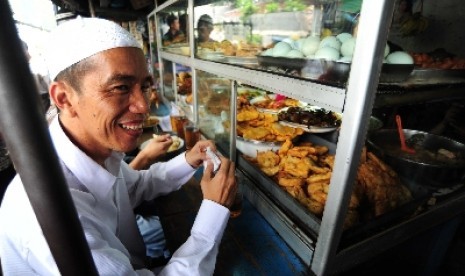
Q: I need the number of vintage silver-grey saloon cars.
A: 0